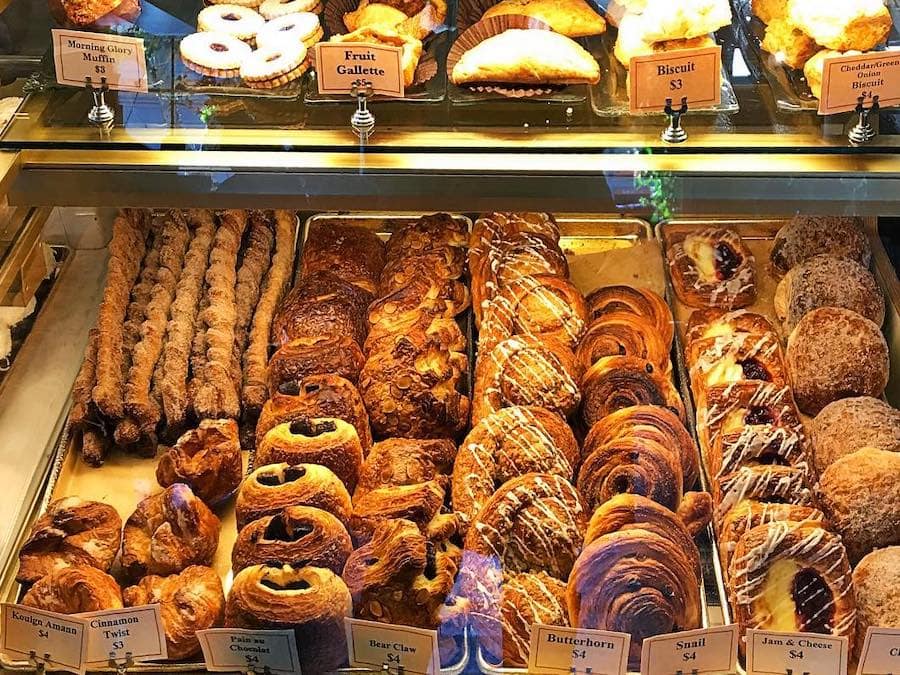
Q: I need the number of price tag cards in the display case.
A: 12